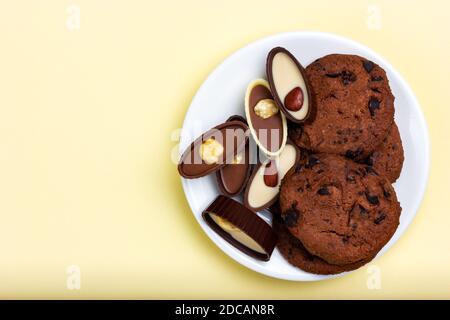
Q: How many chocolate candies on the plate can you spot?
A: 6